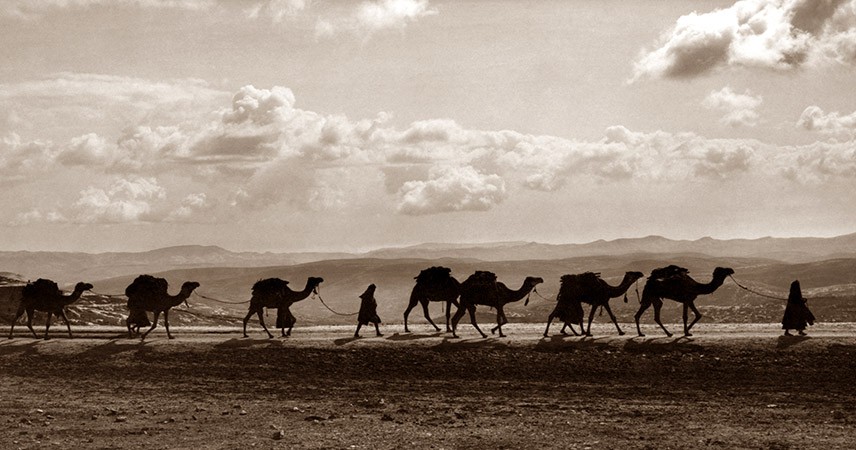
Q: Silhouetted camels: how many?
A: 7